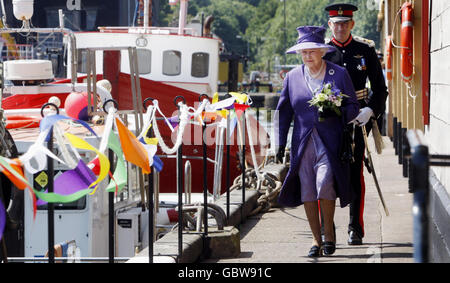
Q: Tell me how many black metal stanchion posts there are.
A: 7